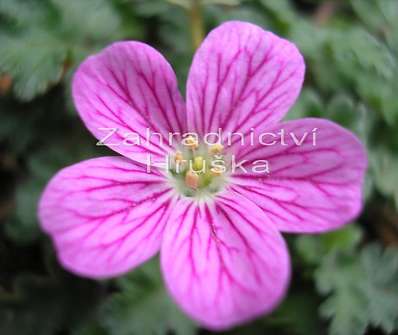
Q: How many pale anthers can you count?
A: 5